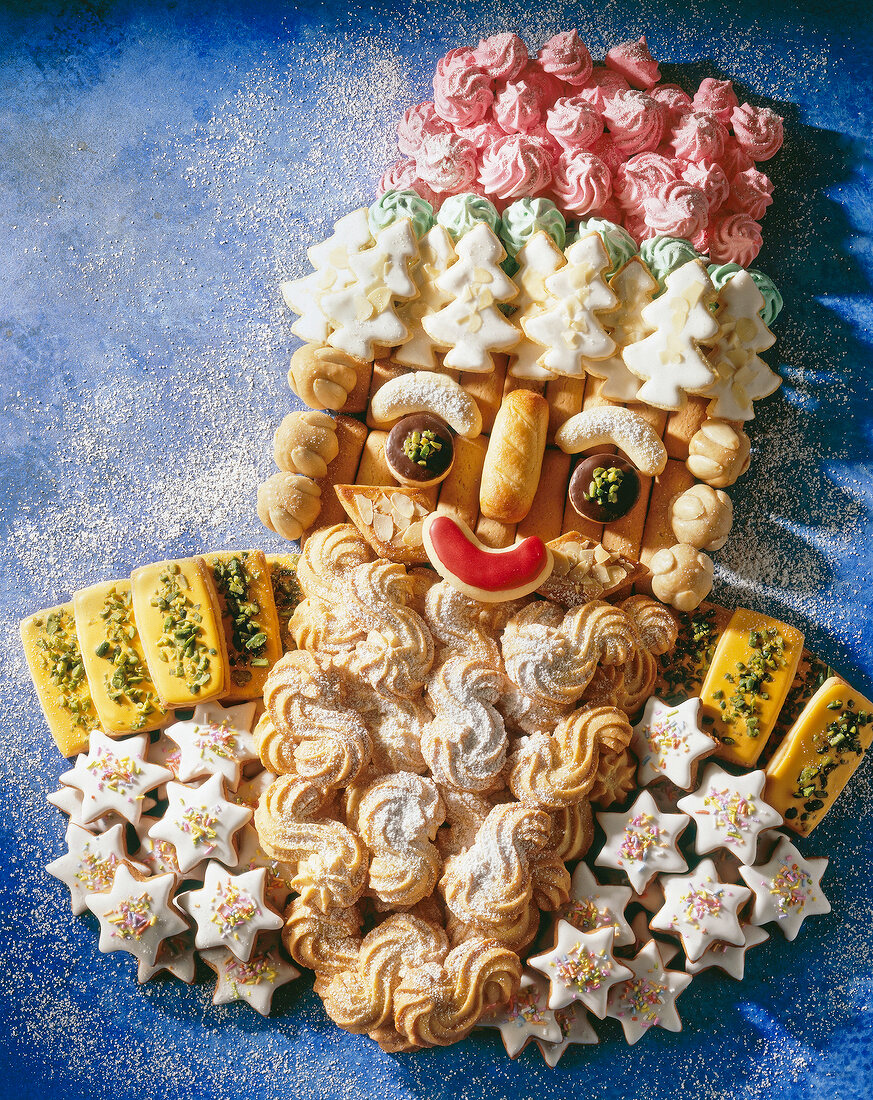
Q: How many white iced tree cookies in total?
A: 9